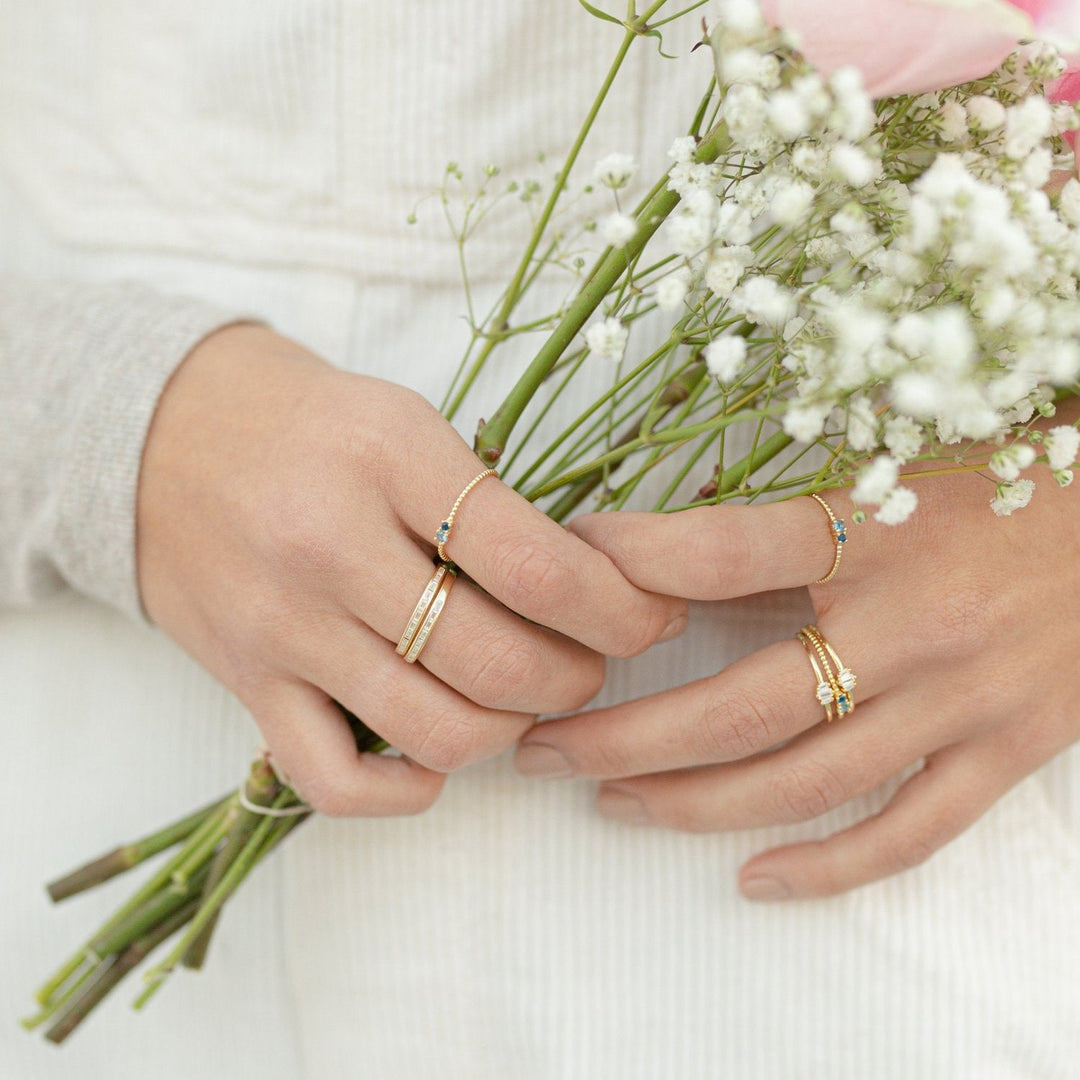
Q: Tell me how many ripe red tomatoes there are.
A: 0